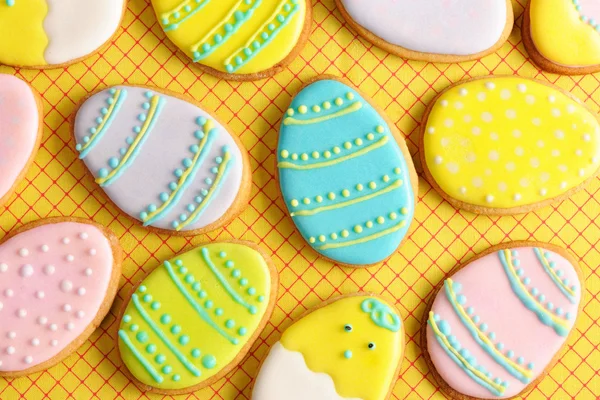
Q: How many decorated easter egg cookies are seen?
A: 12